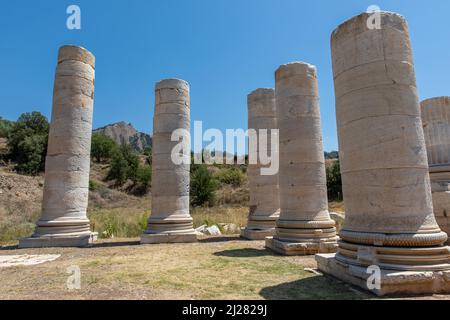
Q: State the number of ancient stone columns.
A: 6